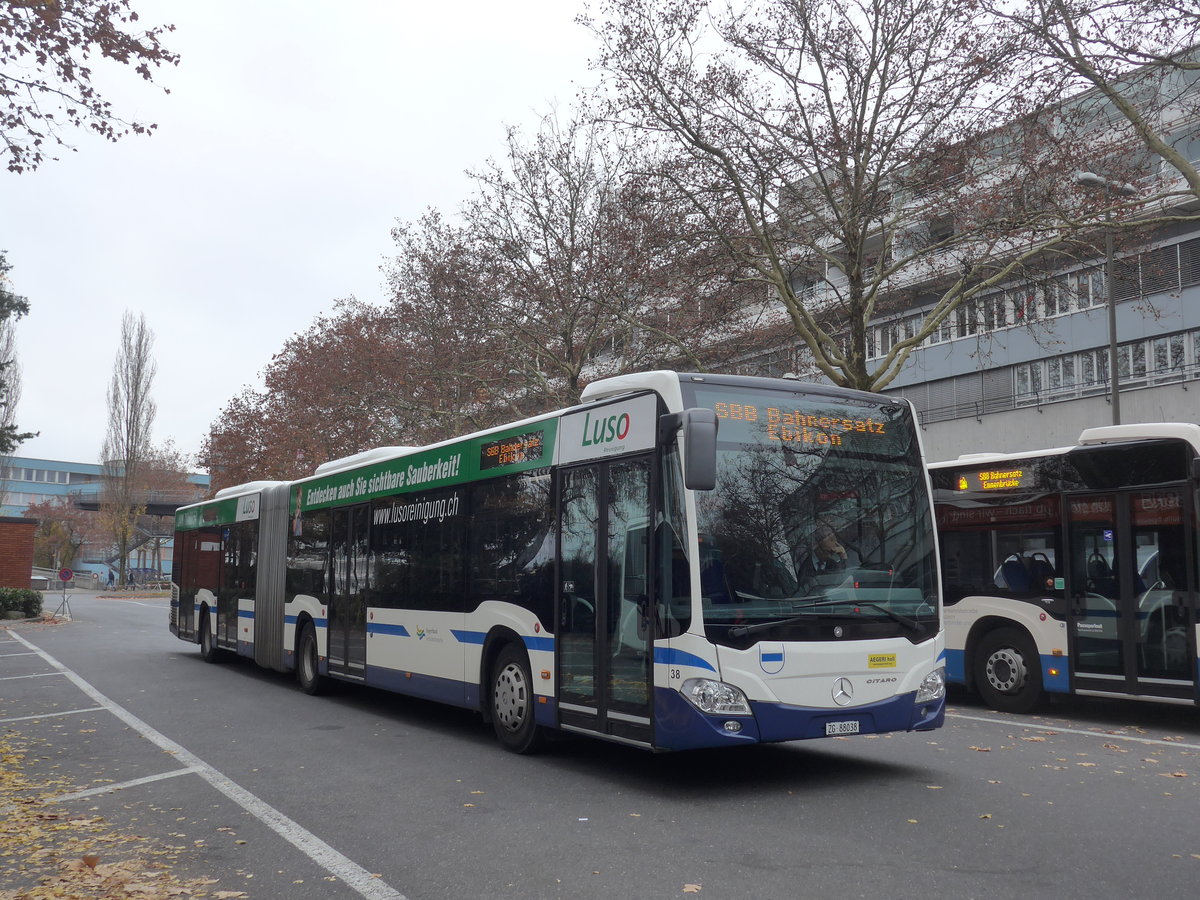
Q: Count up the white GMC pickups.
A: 0